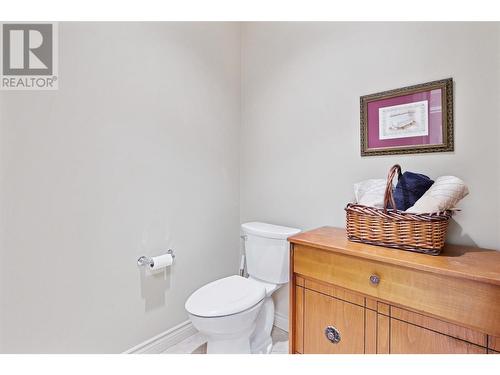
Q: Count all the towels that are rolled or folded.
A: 3